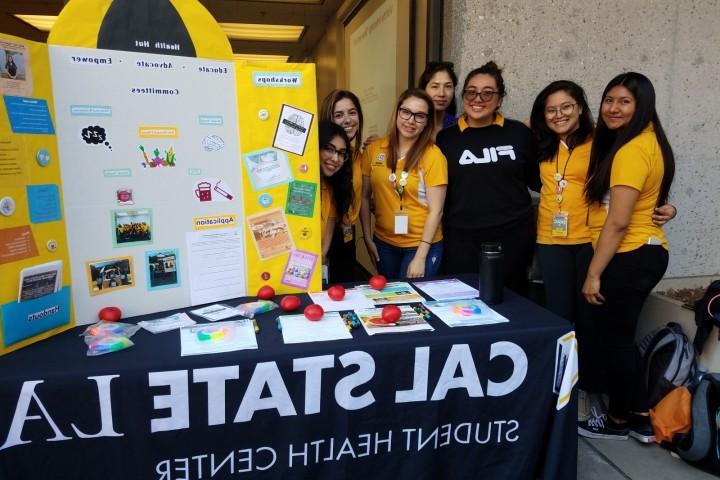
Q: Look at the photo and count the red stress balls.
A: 7